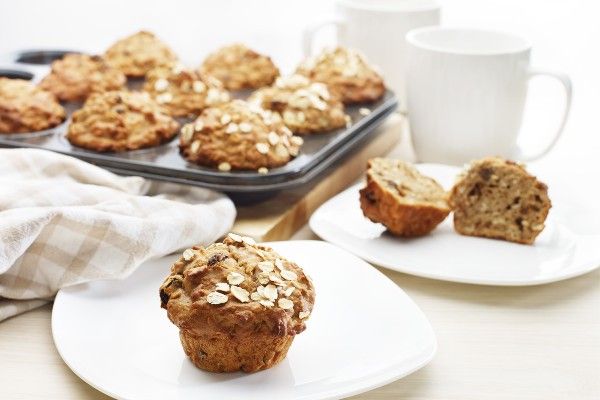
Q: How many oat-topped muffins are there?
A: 5